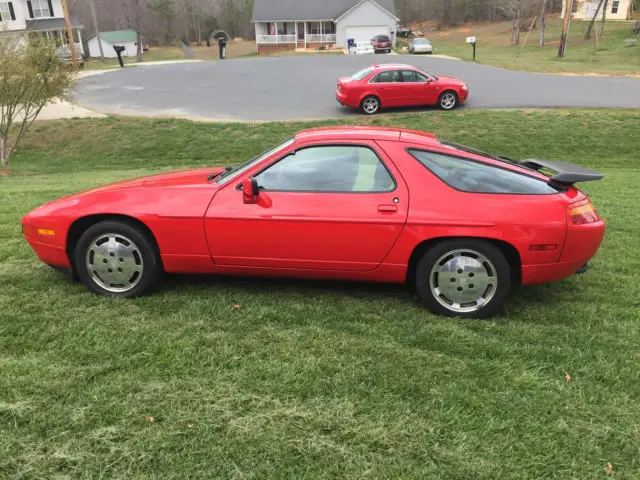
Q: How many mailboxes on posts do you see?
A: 3